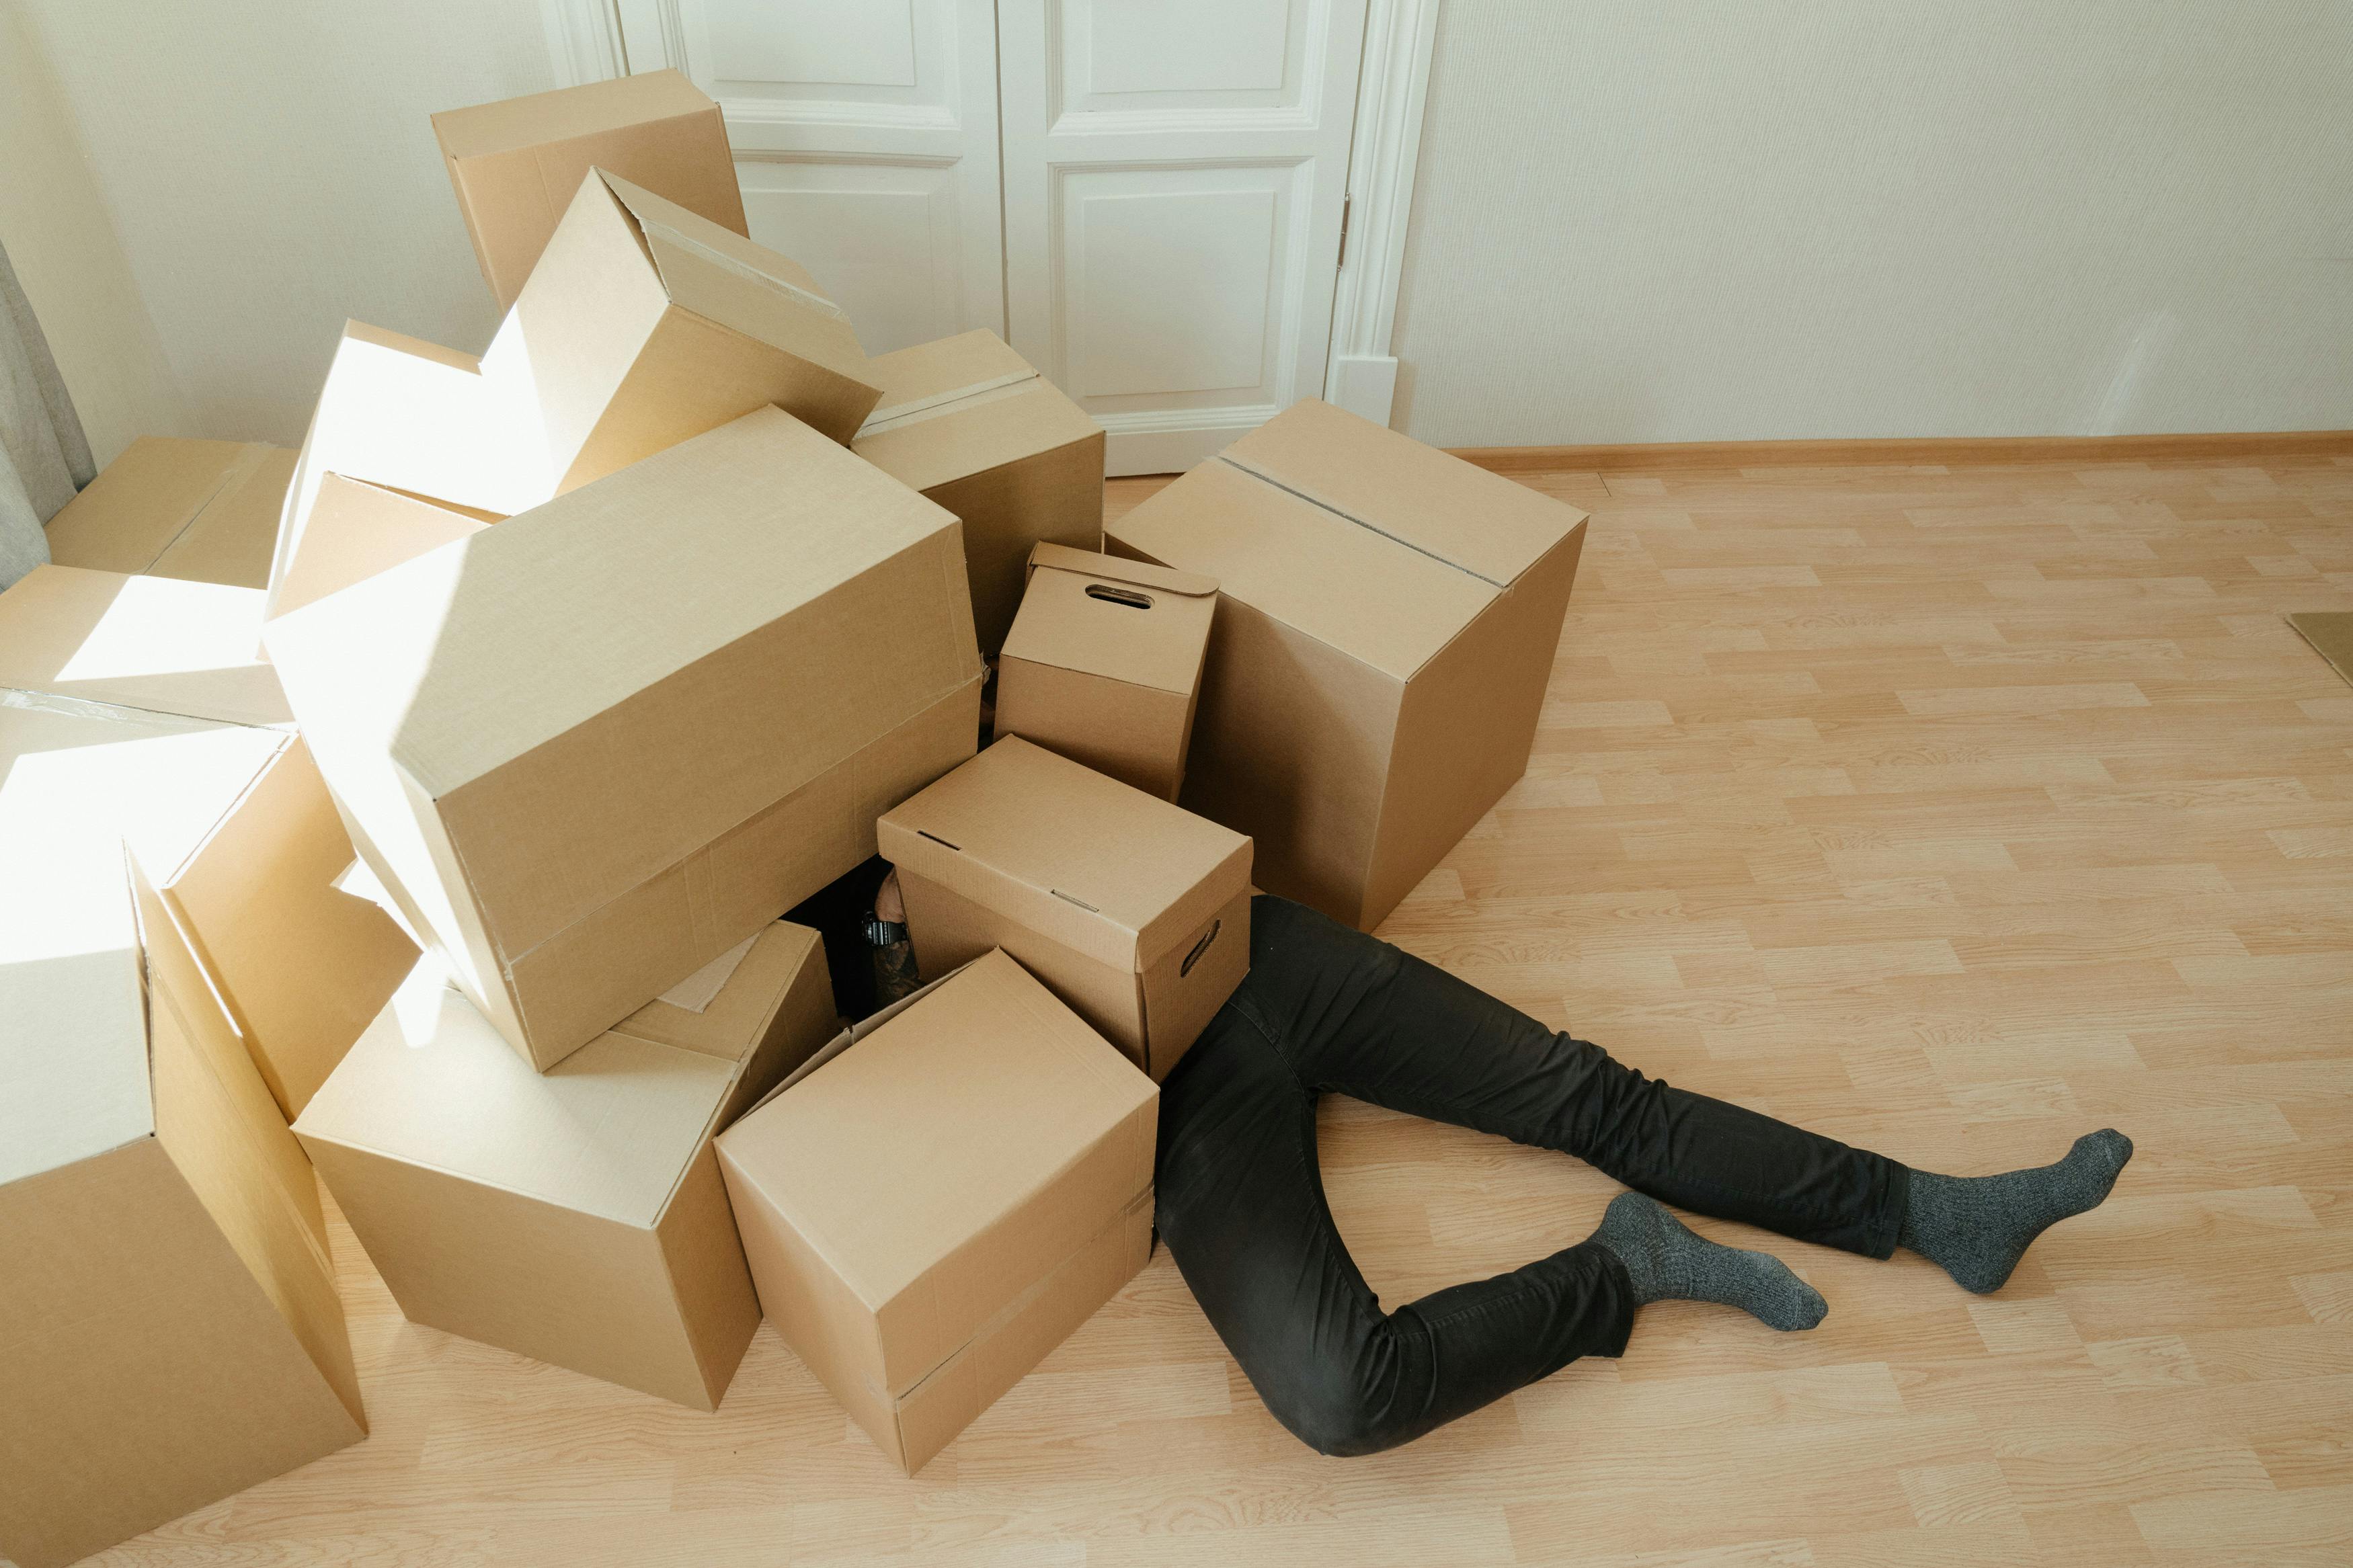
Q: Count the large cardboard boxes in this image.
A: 11